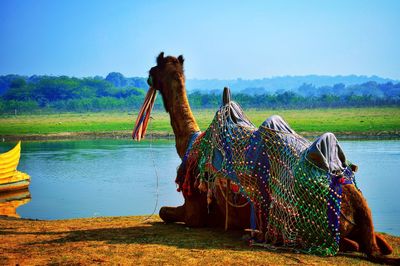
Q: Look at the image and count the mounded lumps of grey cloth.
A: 3